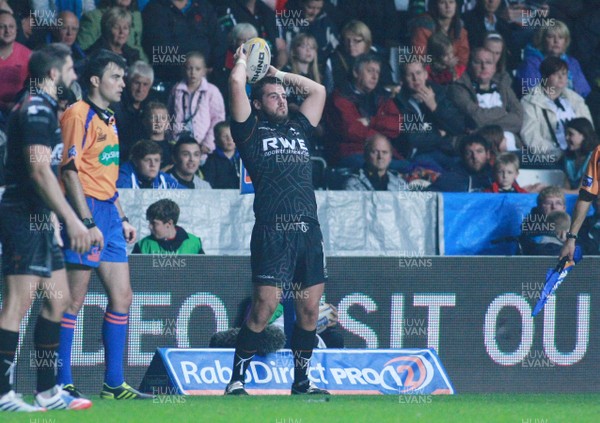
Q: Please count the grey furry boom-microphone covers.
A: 1